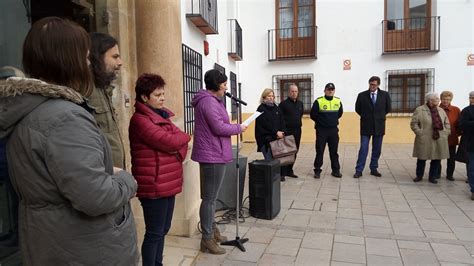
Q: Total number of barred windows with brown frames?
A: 2